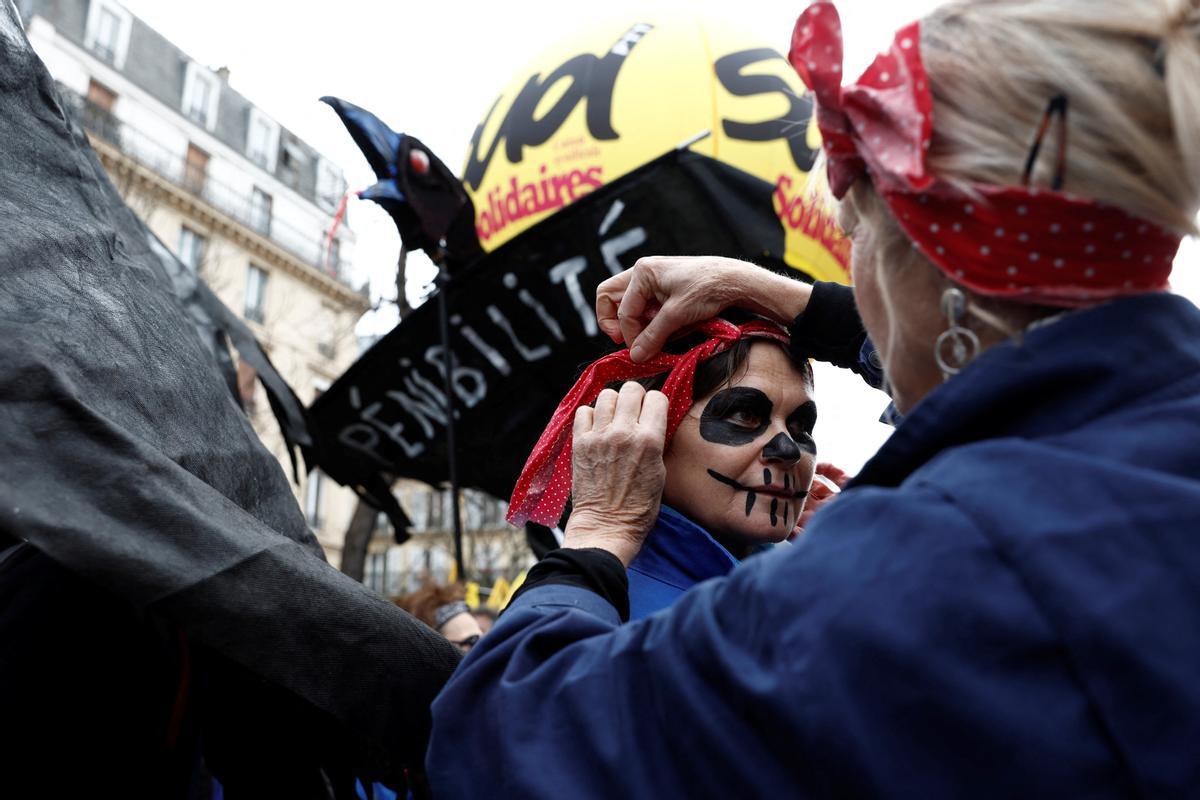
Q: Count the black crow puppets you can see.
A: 1